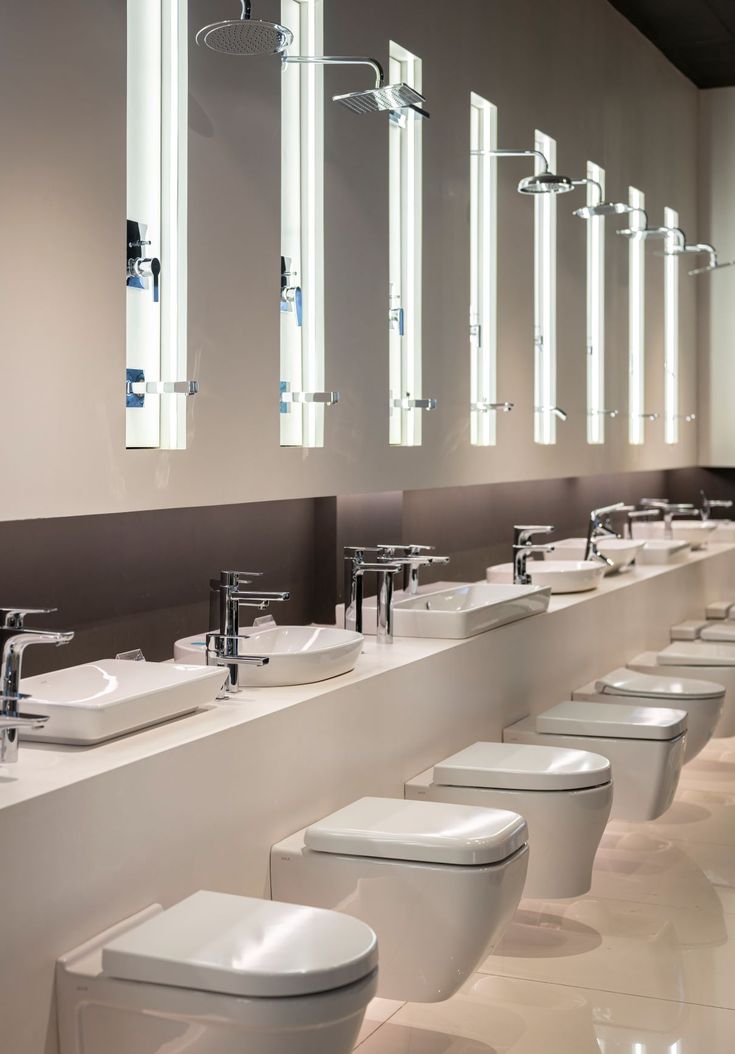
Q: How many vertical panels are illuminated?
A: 8